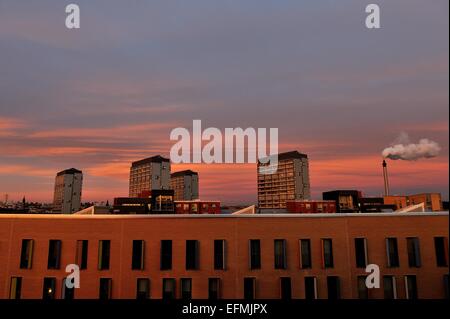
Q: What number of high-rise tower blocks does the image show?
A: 4